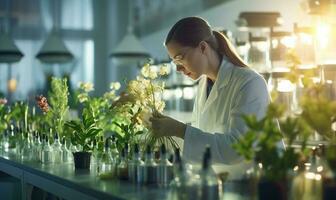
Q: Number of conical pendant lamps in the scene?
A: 3